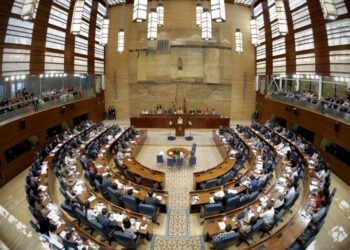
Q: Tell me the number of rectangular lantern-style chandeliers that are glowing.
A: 14